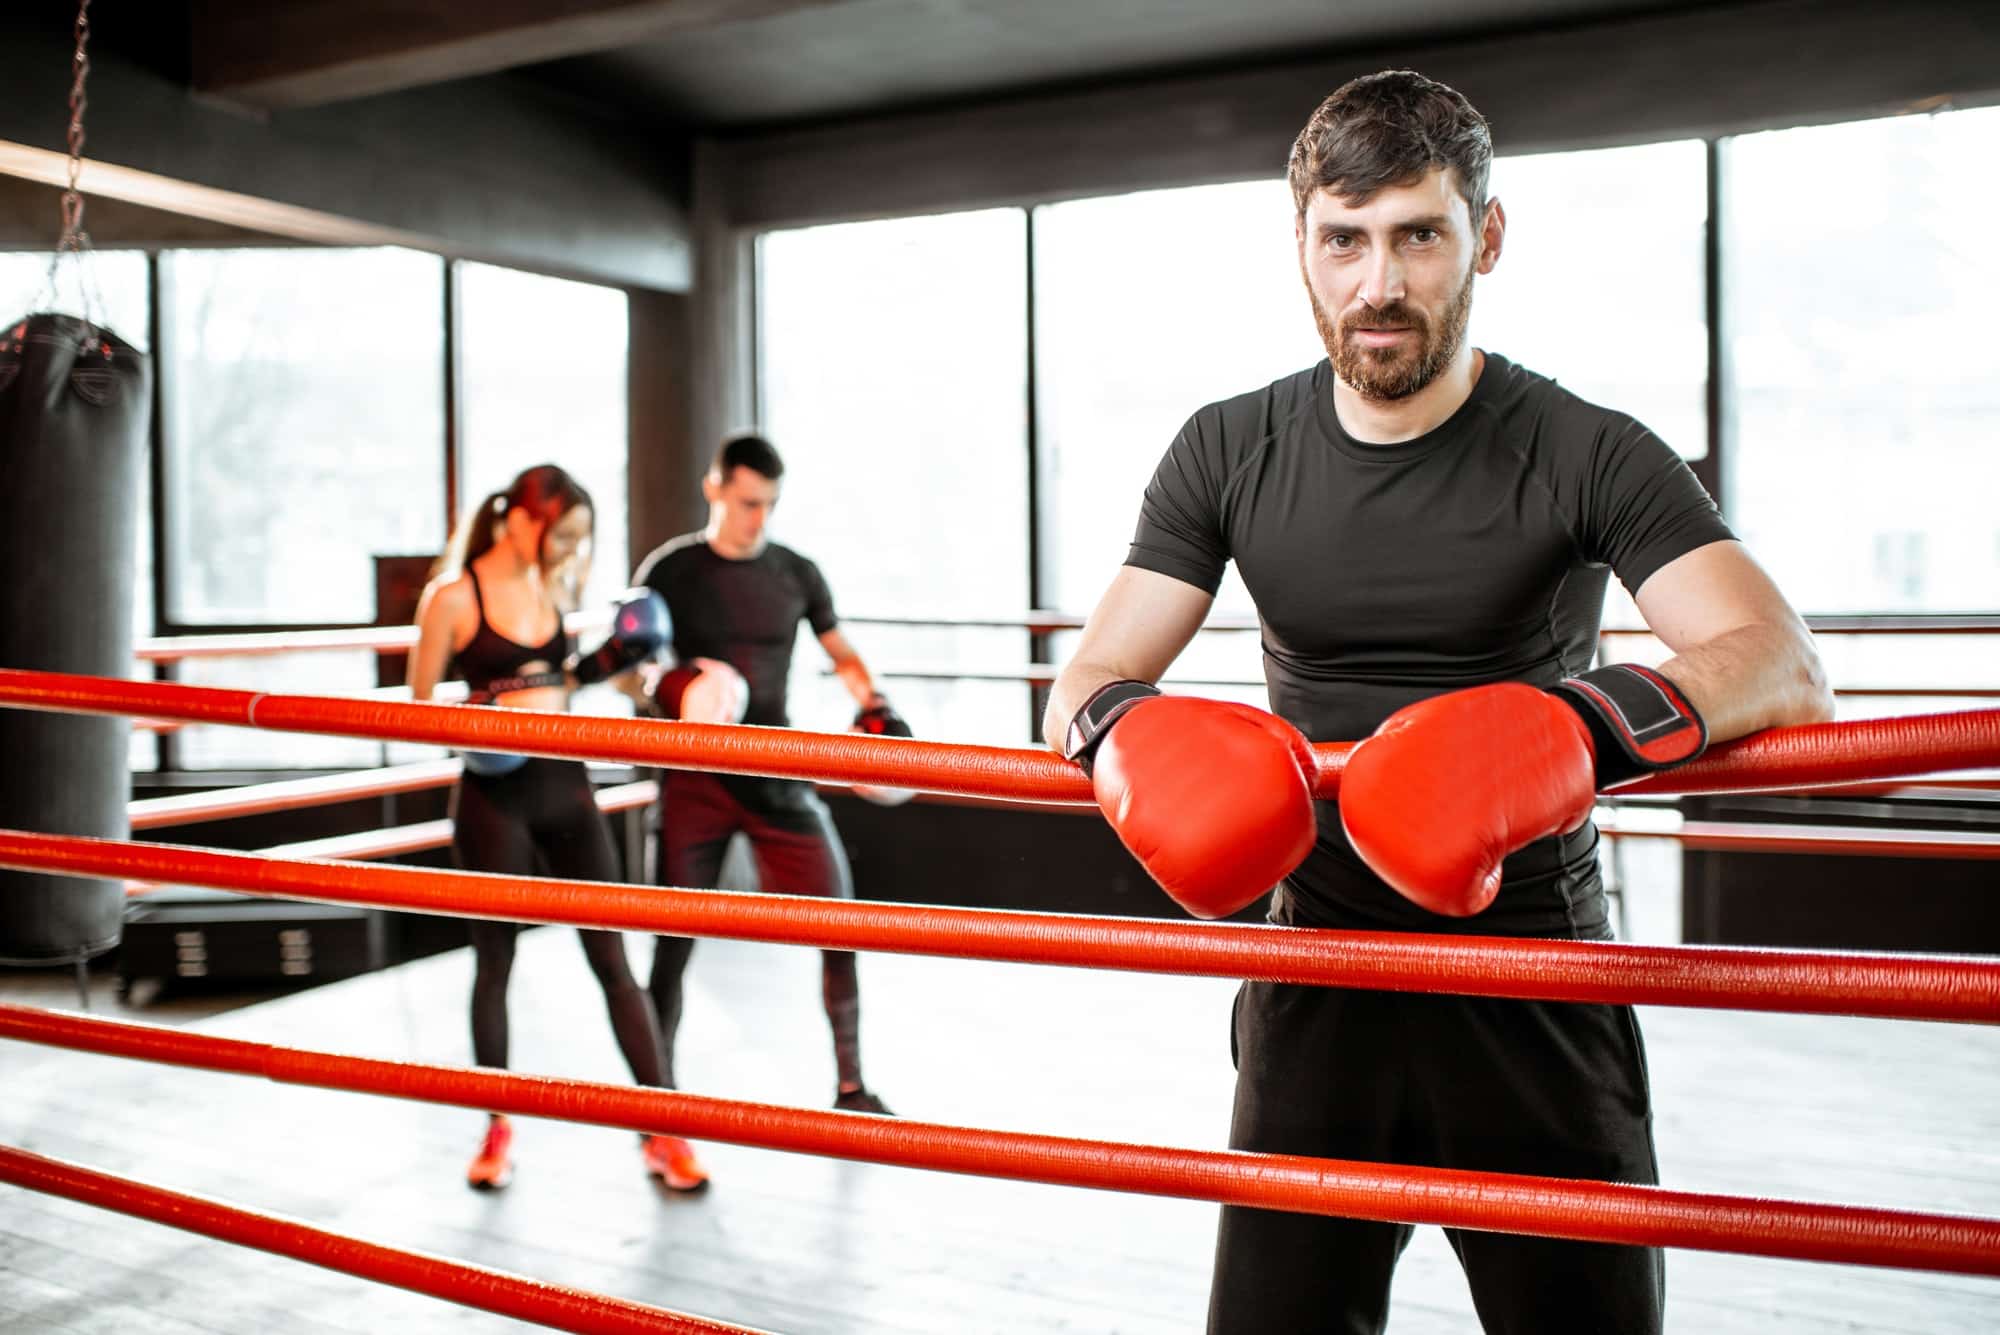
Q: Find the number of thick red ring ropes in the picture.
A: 4